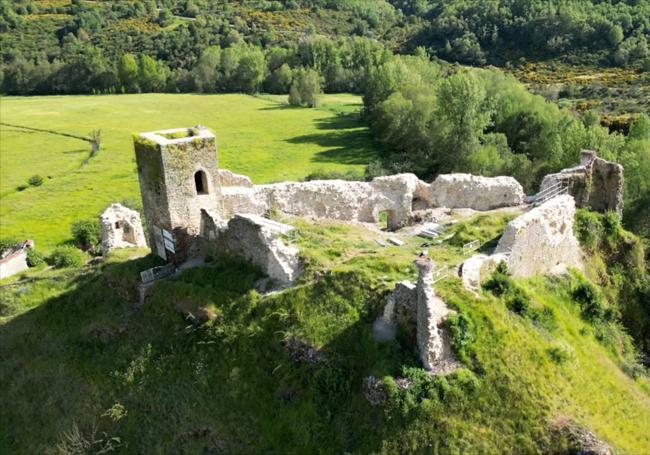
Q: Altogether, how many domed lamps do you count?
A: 0